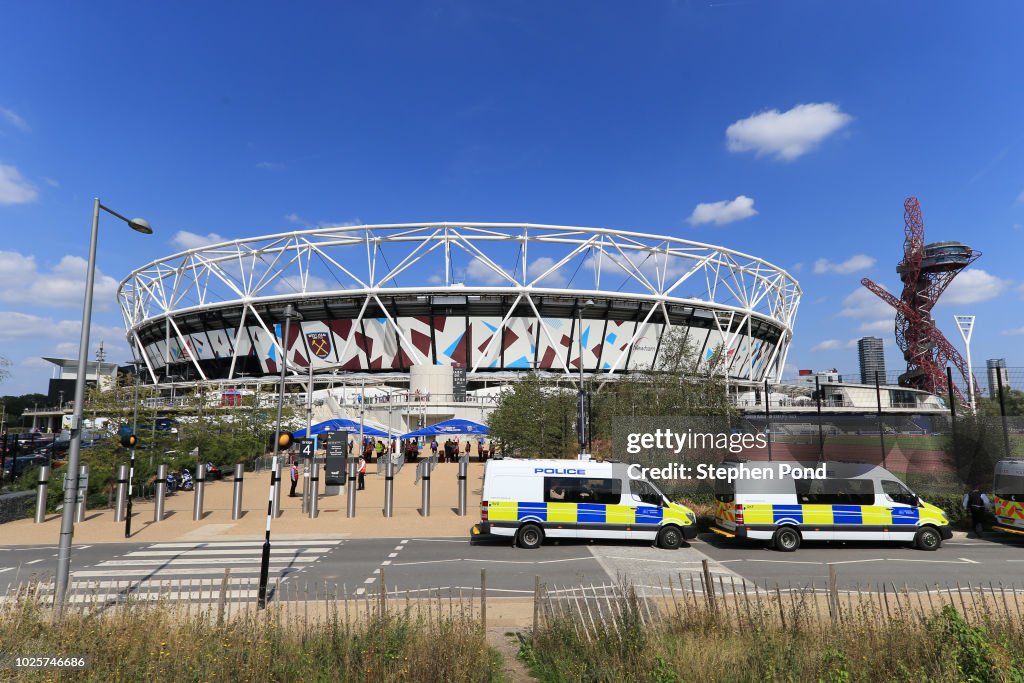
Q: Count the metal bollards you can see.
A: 12